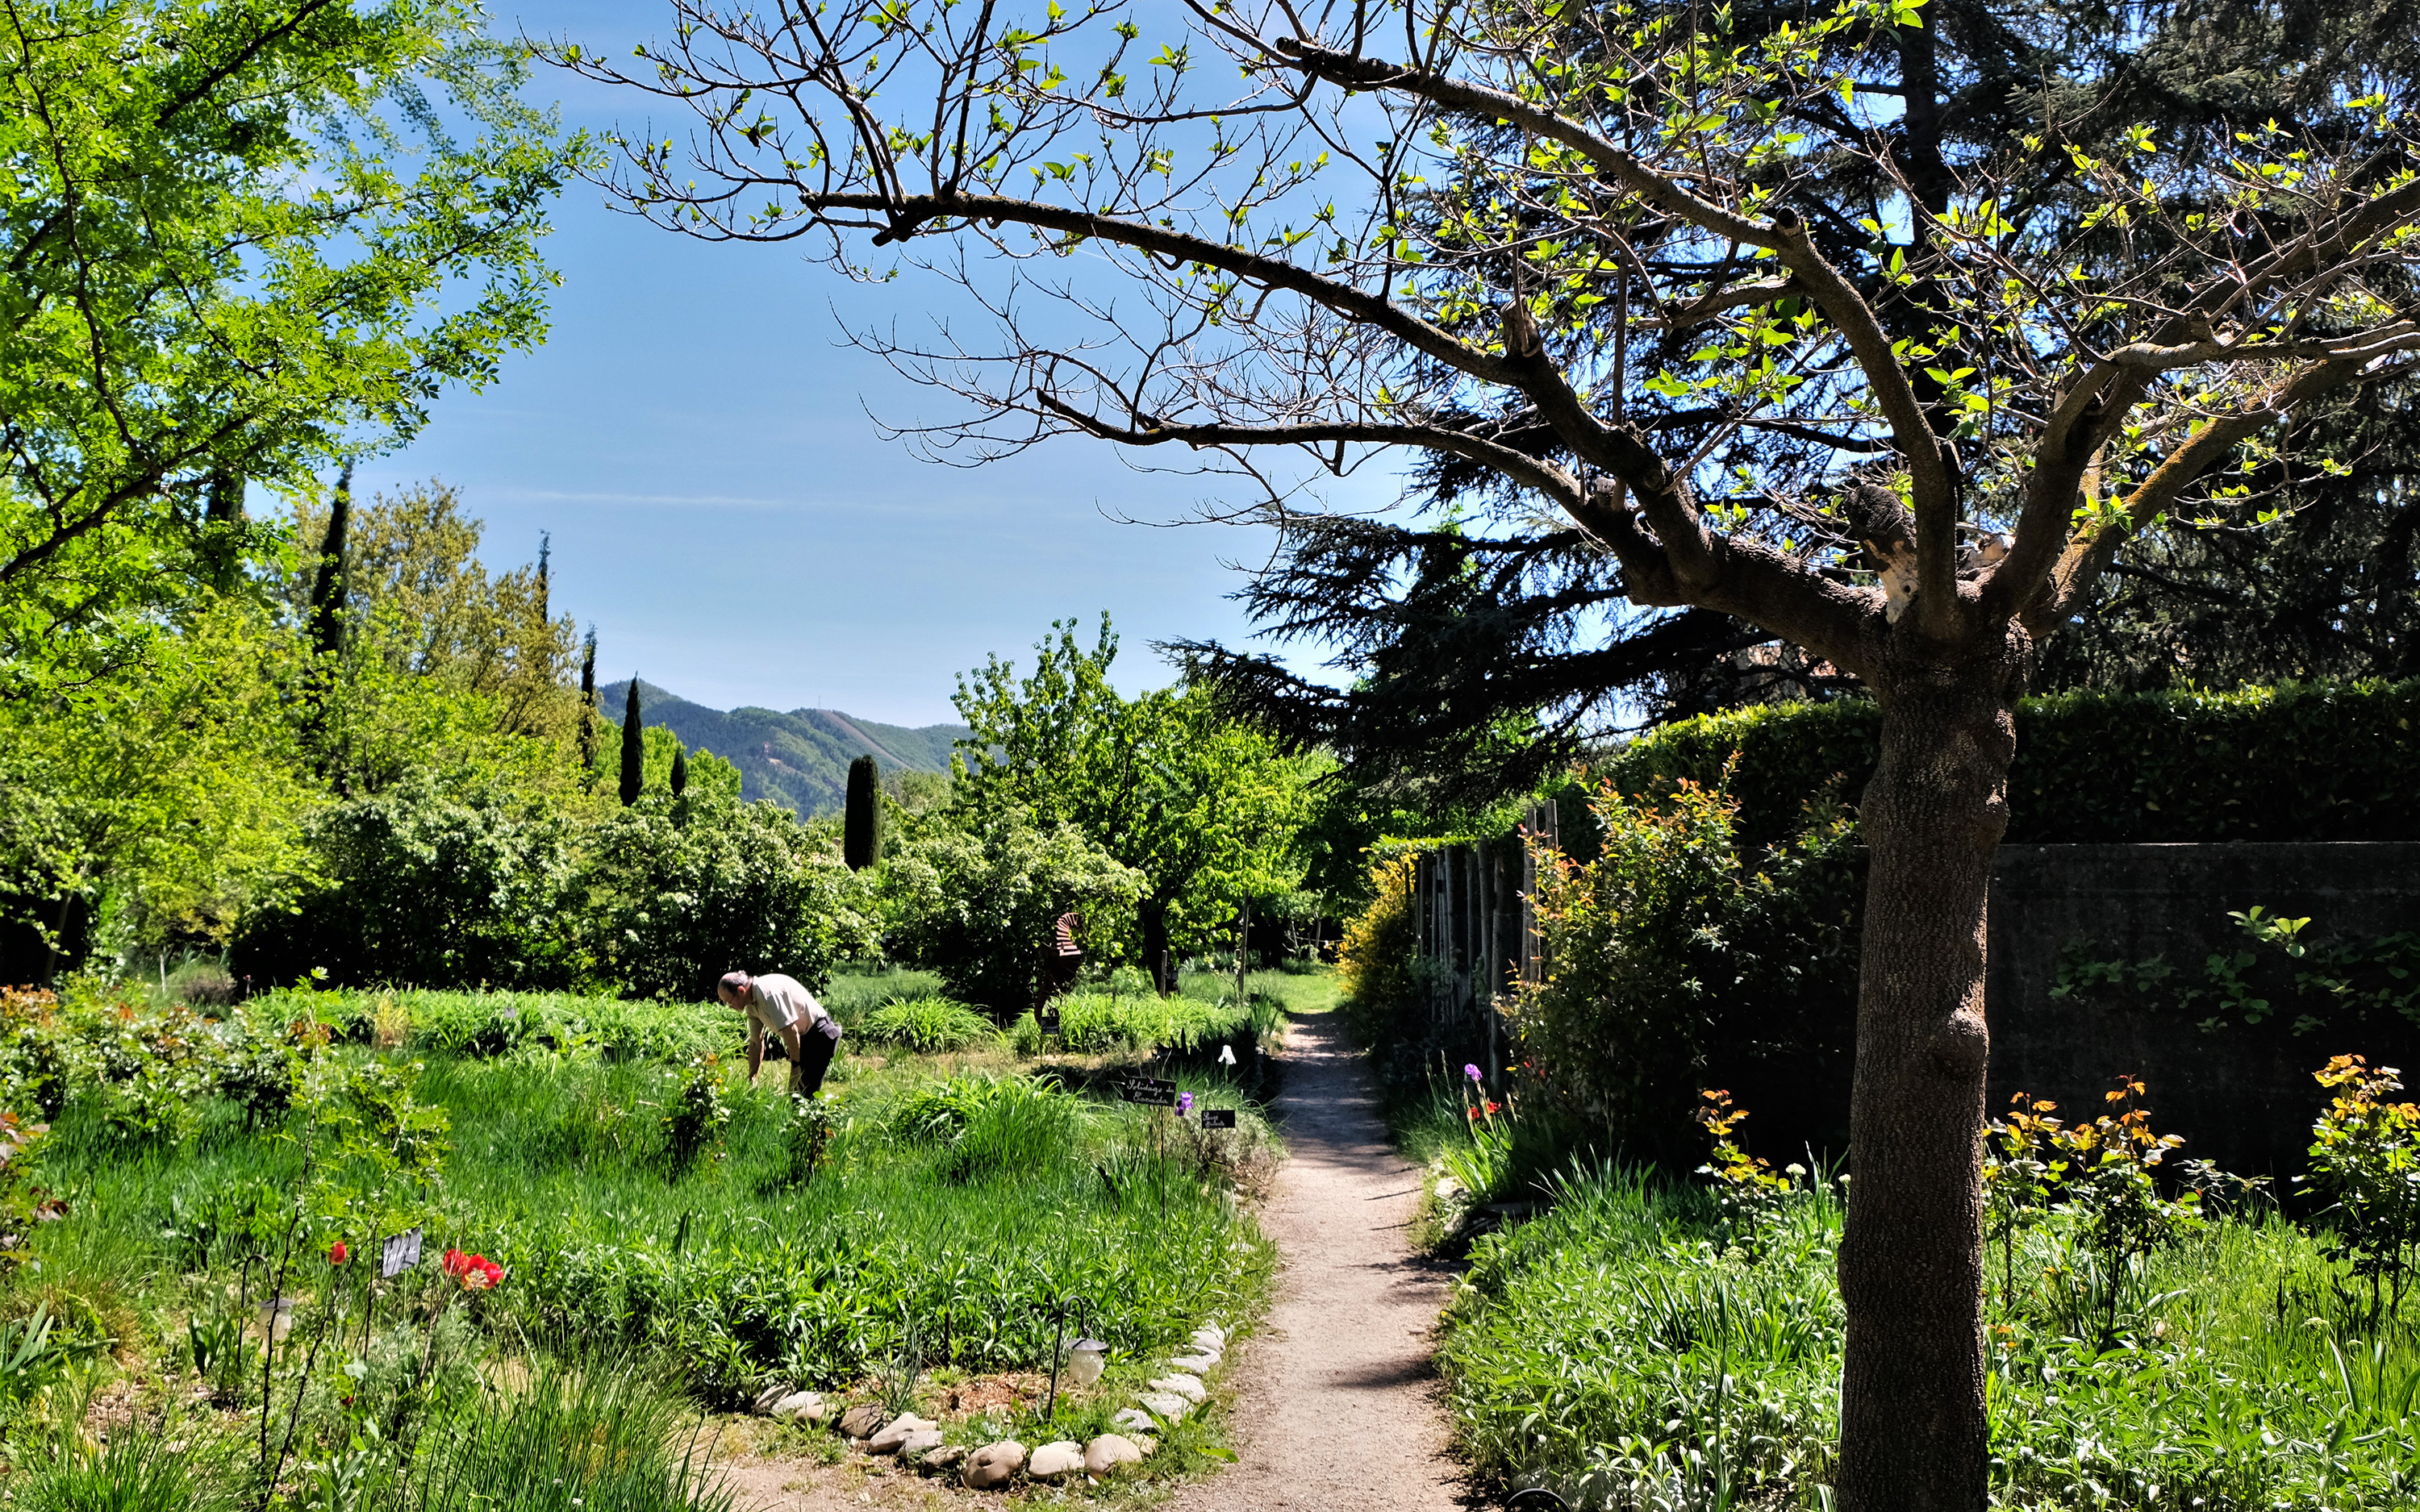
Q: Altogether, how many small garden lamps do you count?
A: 2